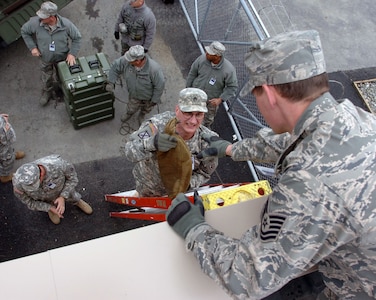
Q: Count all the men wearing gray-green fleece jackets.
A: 3